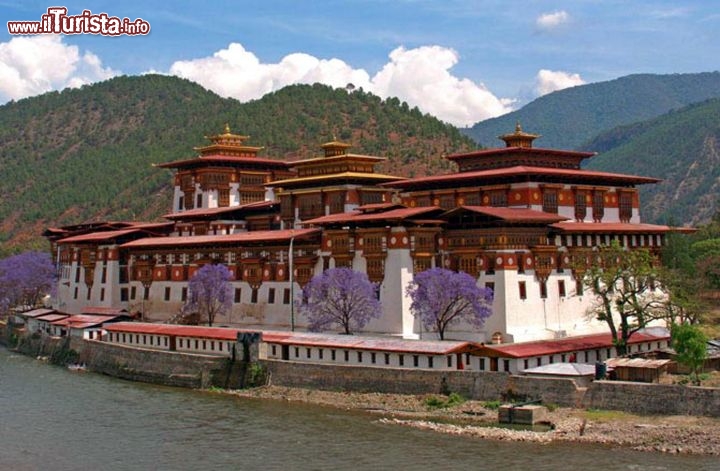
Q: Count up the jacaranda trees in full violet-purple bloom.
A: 4